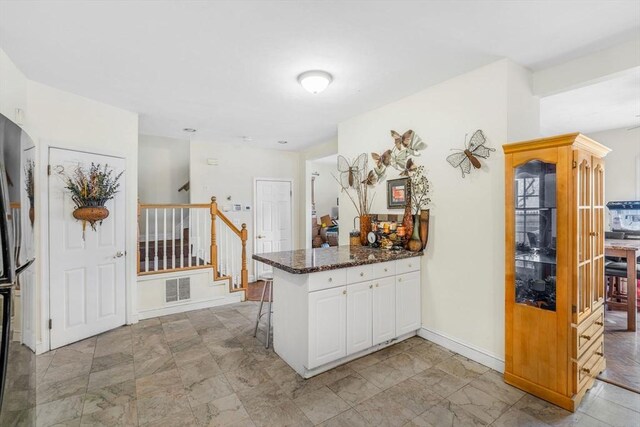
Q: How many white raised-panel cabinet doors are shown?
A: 4